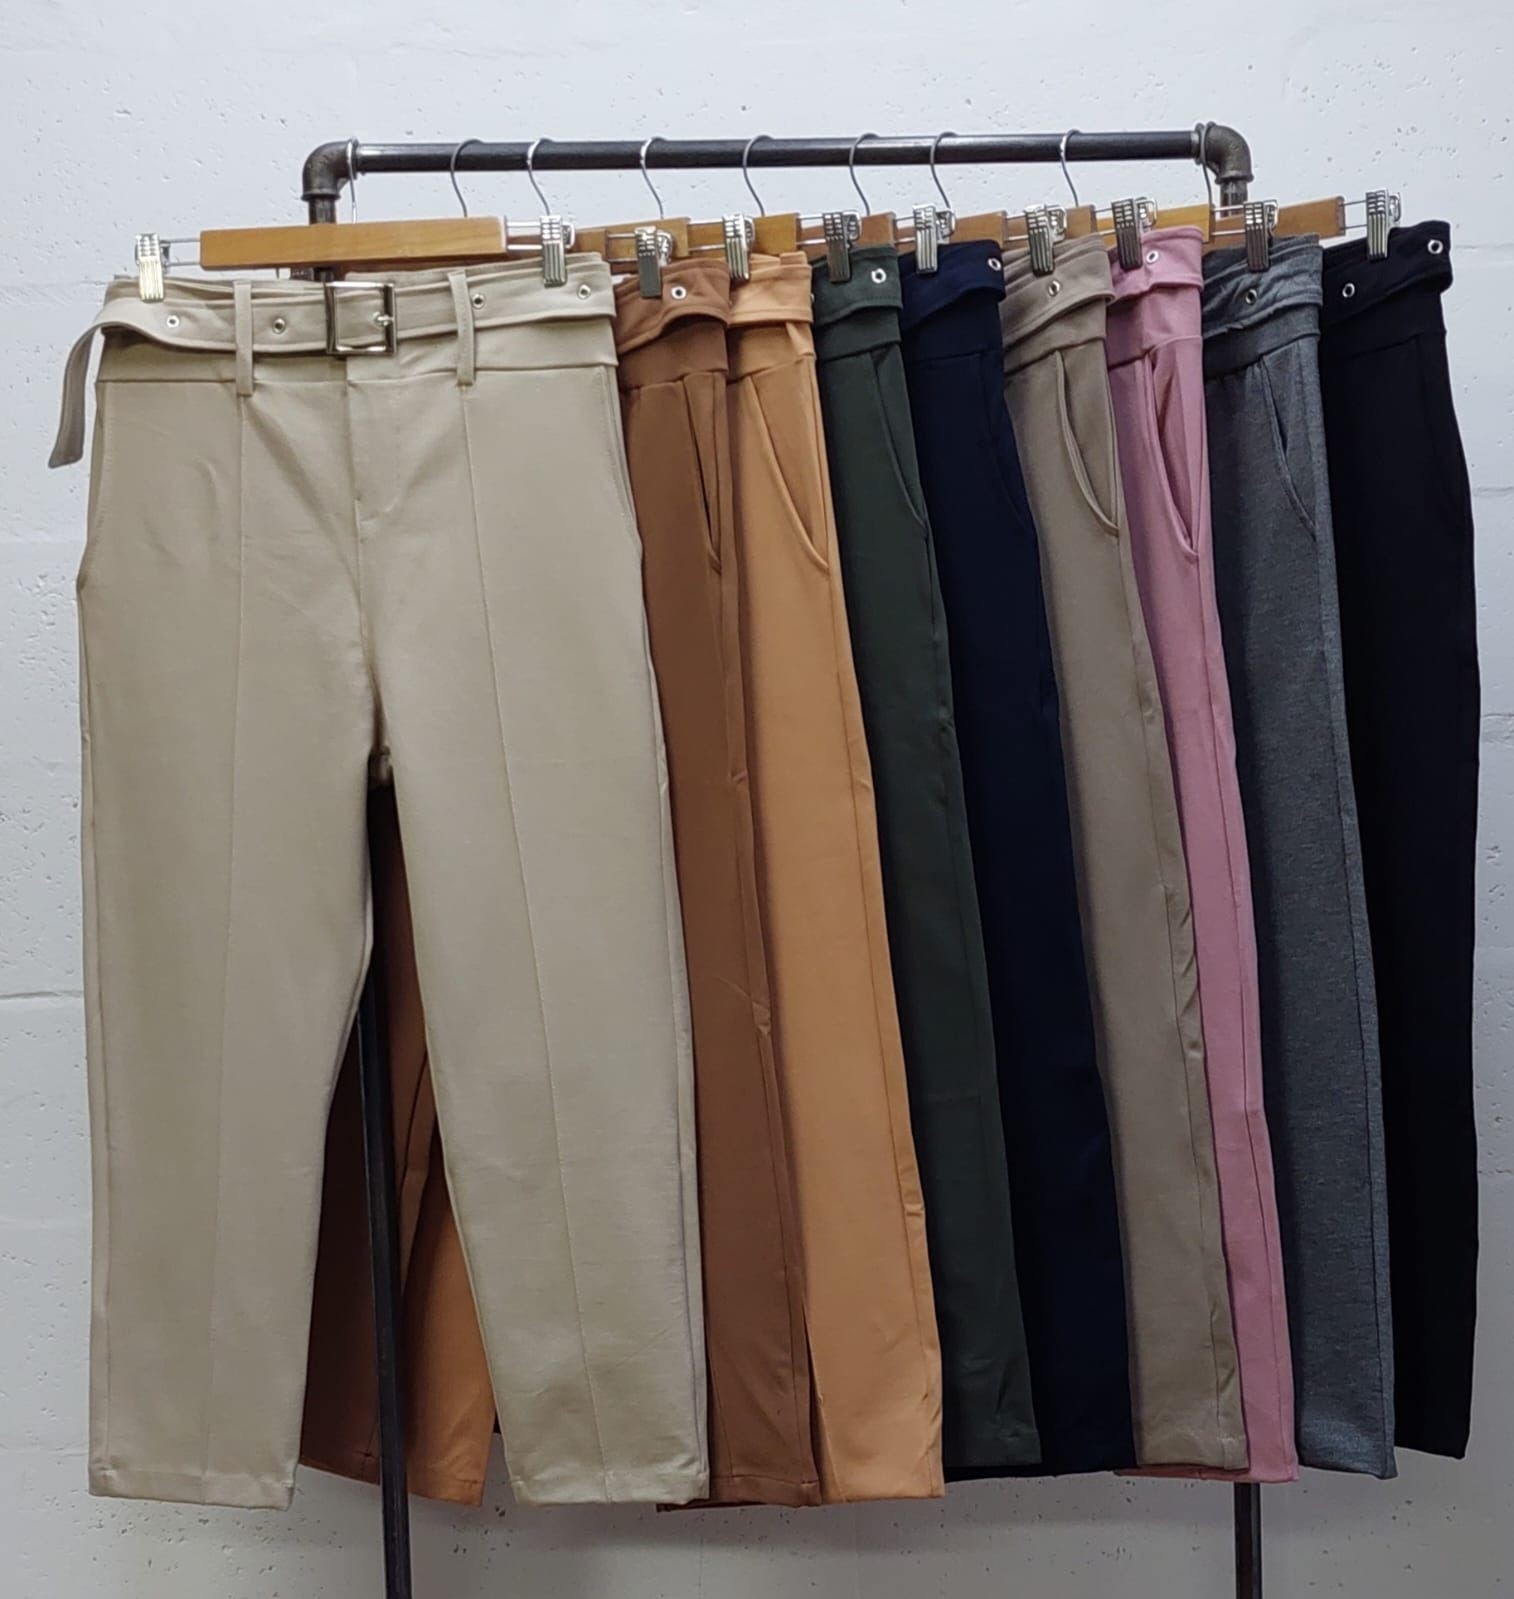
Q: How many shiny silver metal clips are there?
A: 10